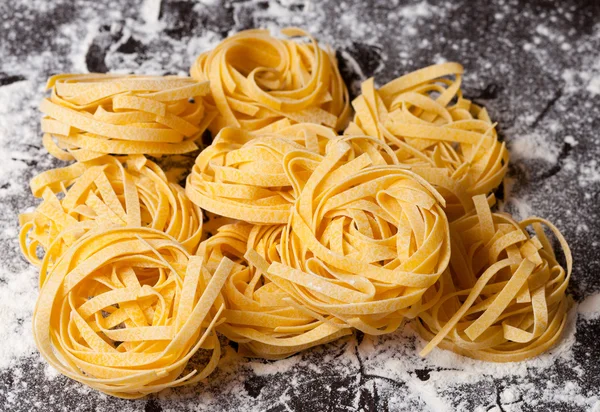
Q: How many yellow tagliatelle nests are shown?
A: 9